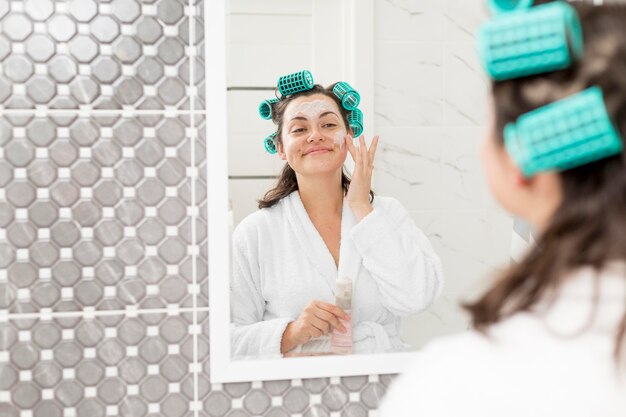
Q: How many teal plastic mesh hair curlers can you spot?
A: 8